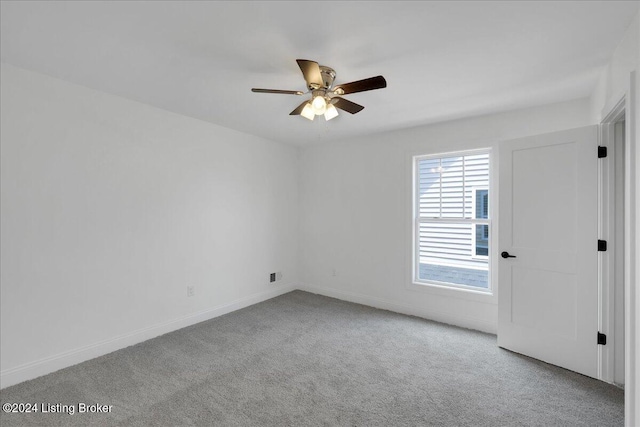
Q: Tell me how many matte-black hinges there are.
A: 3